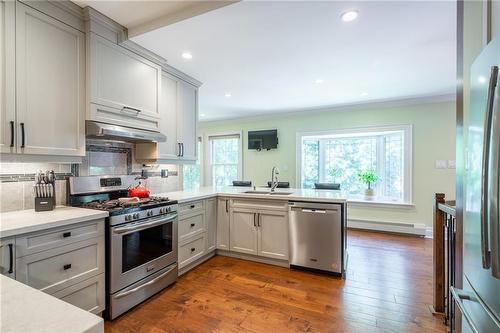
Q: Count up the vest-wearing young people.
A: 0